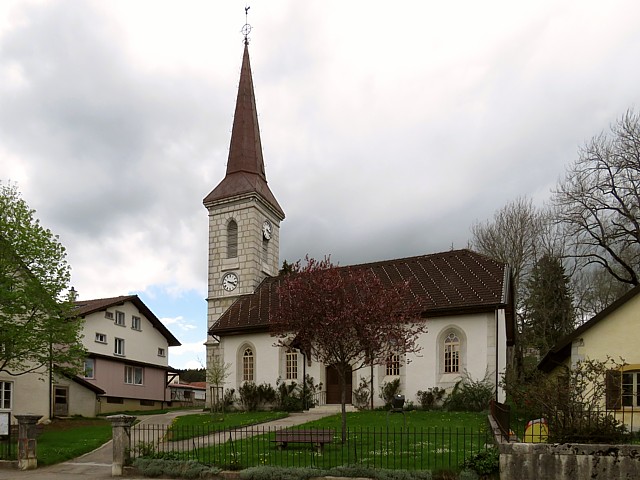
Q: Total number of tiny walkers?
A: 0